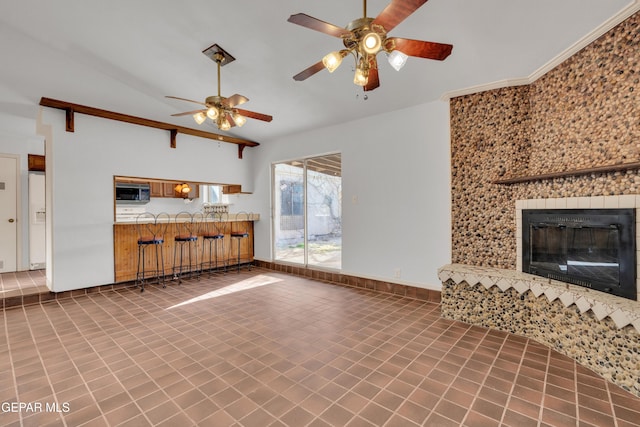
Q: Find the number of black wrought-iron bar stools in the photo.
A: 4